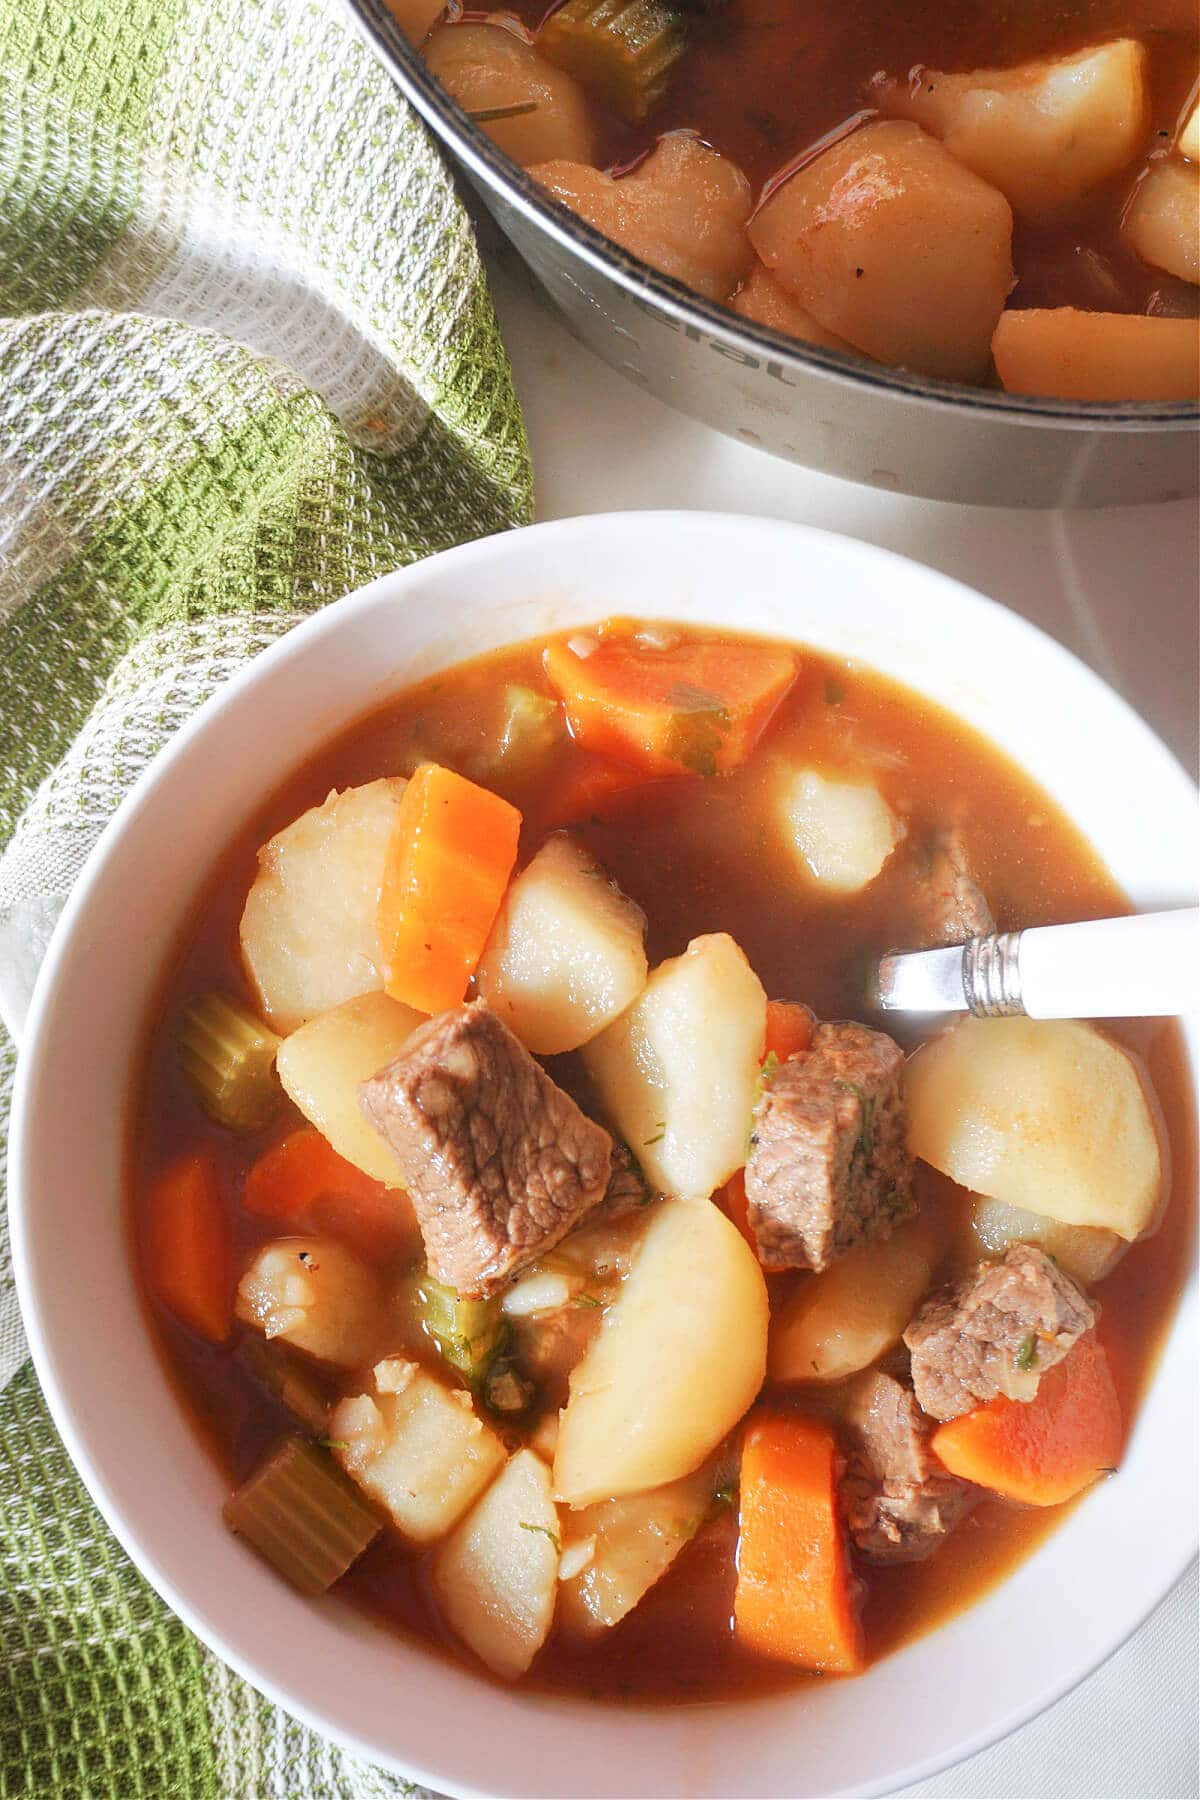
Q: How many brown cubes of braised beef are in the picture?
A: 5